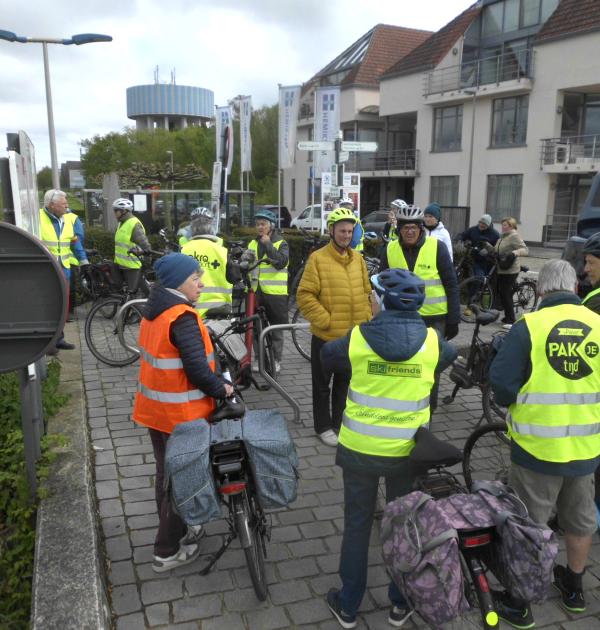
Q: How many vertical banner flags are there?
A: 4